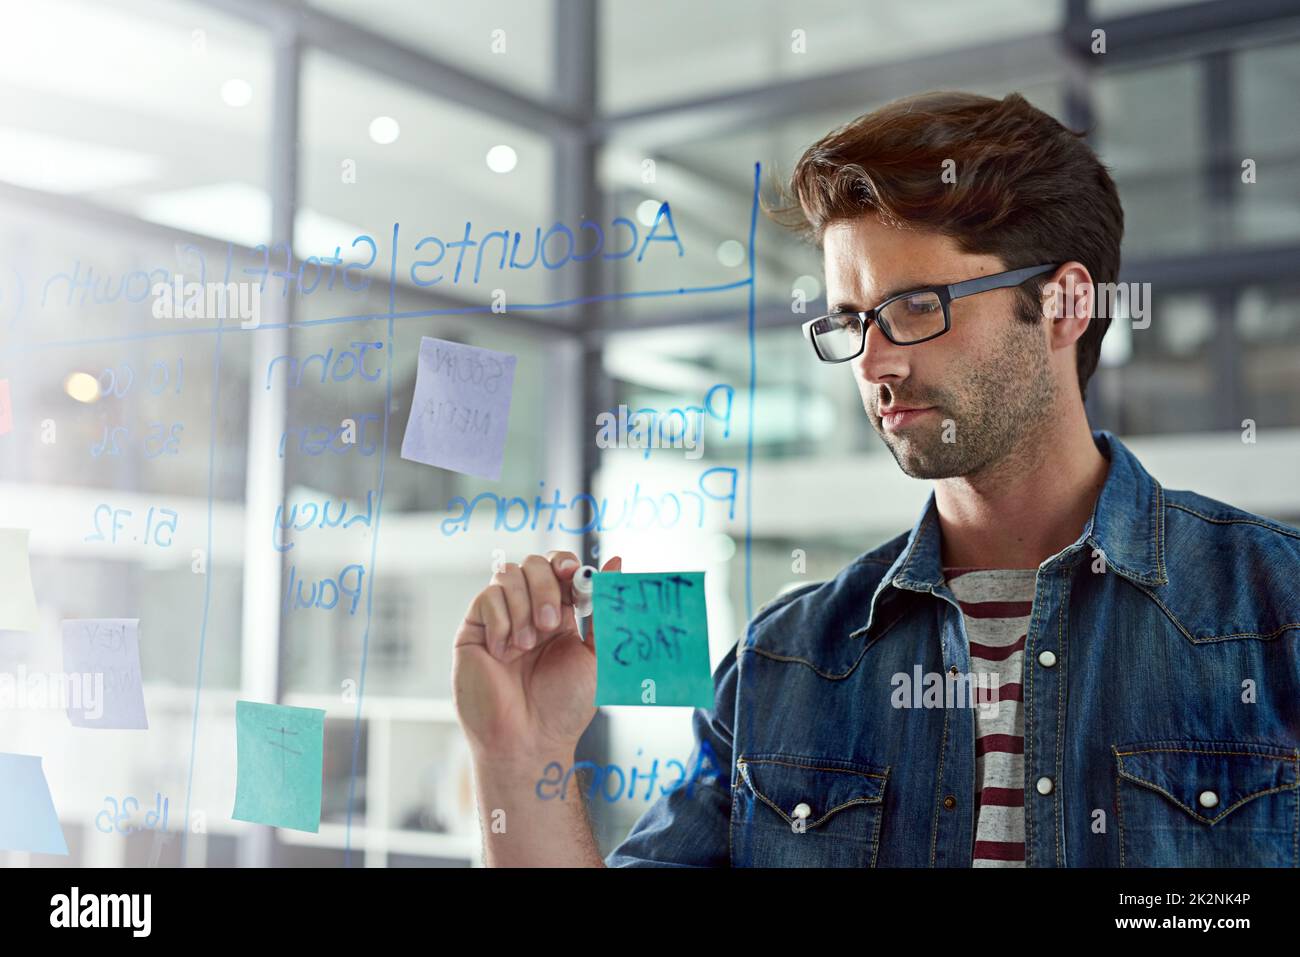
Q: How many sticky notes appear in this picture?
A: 7